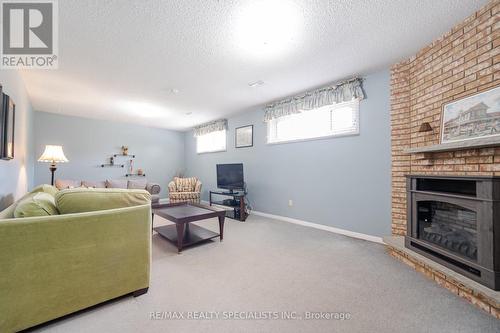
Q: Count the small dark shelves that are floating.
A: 3